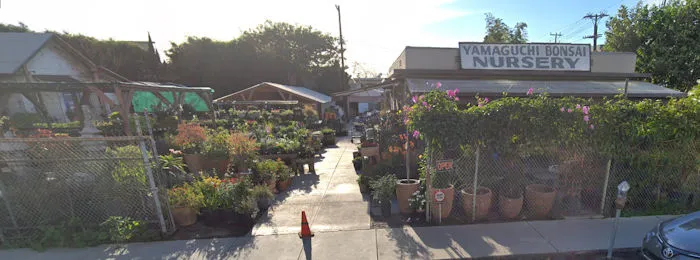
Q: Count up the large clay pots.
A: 5